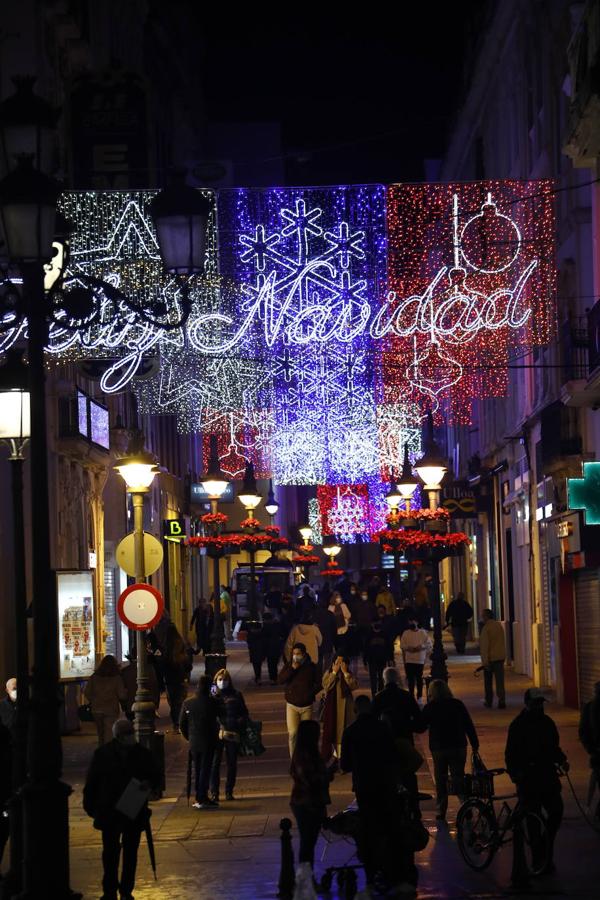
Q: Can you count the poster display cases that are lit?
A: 1